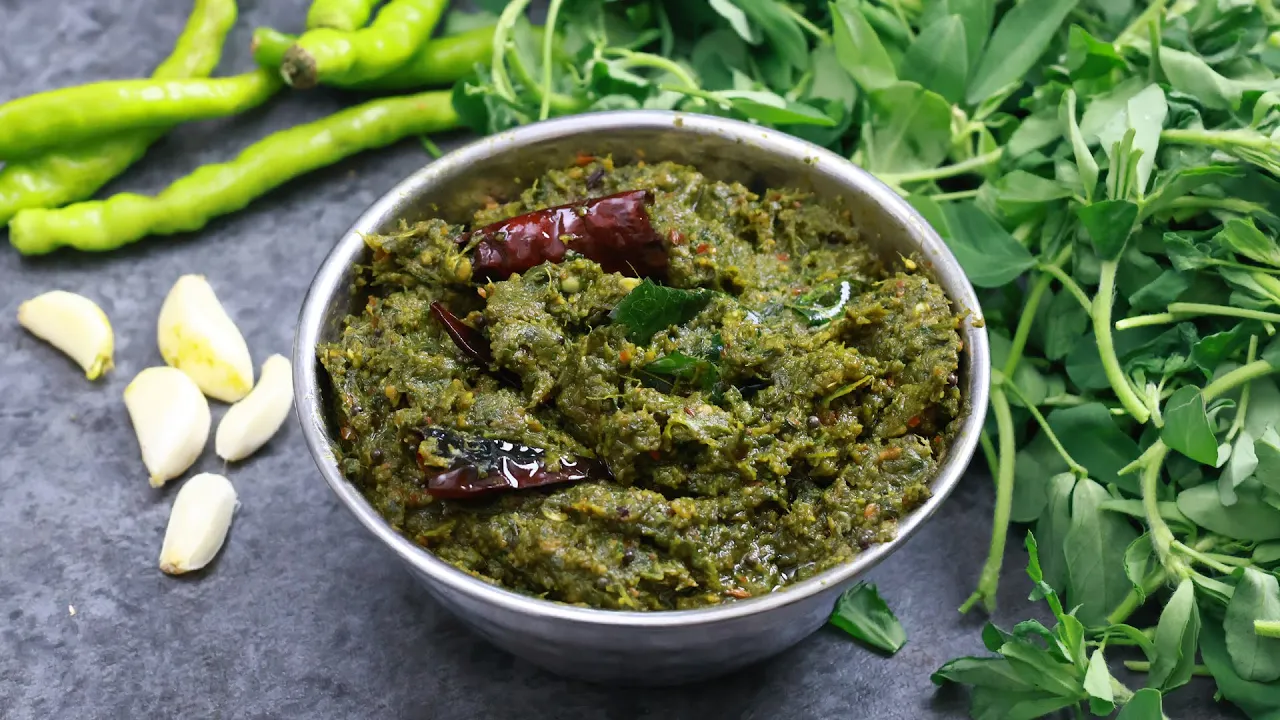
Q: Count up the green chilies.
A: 6